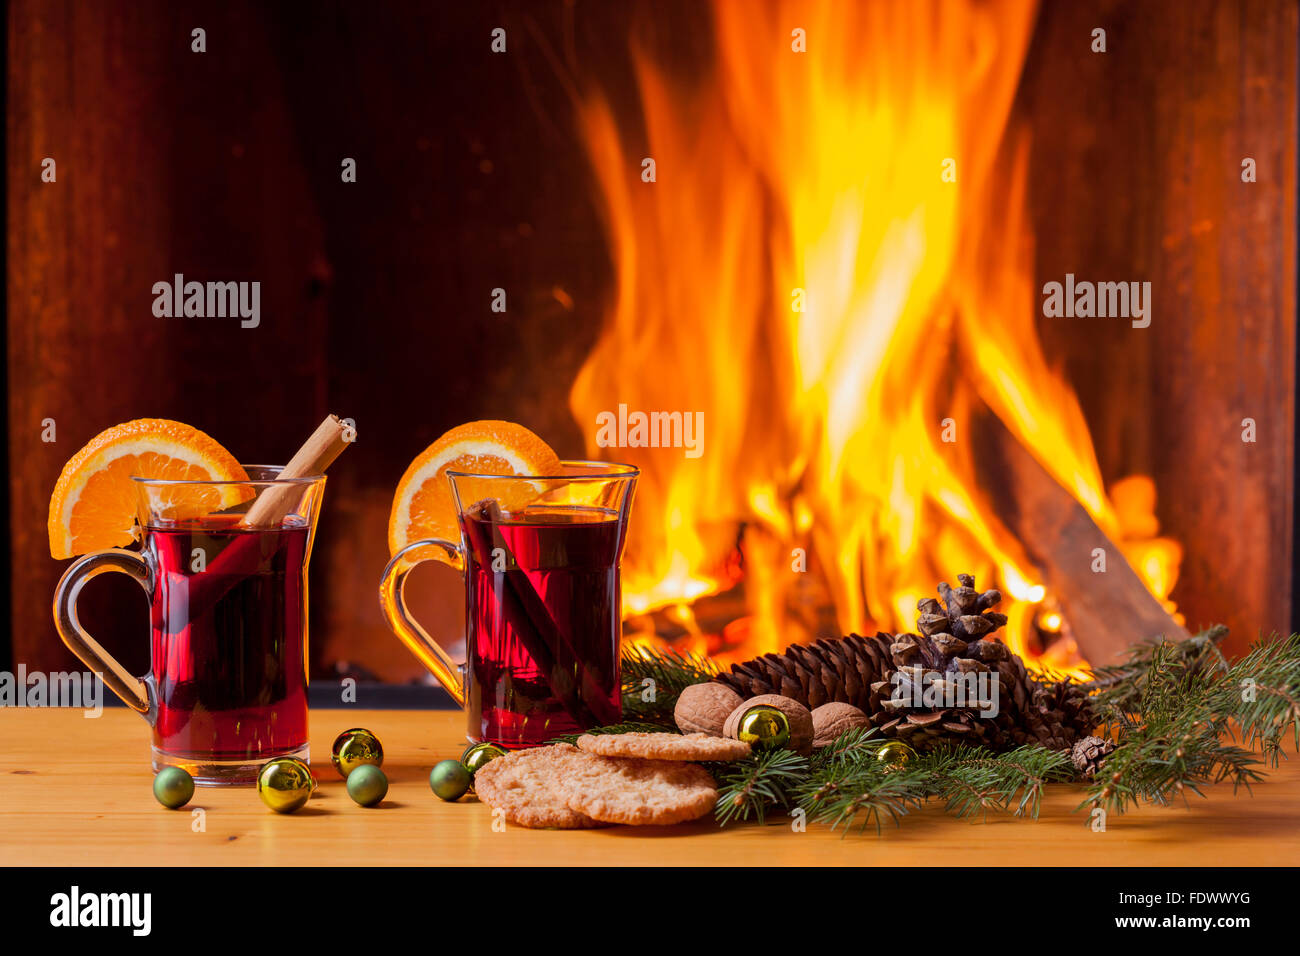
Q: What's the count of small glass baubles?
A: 8